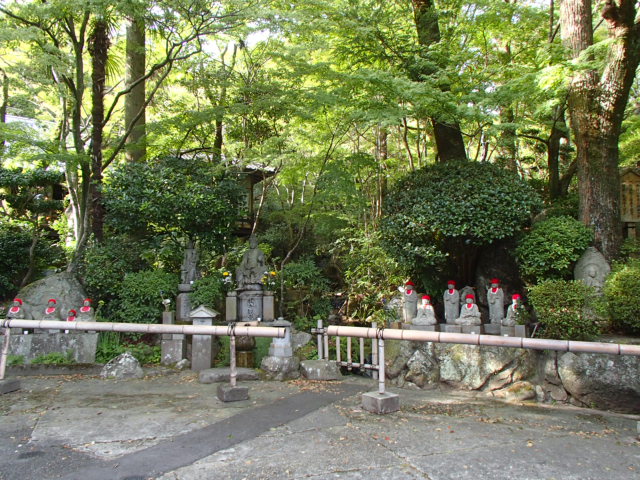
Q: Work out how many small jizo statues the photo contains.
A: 10